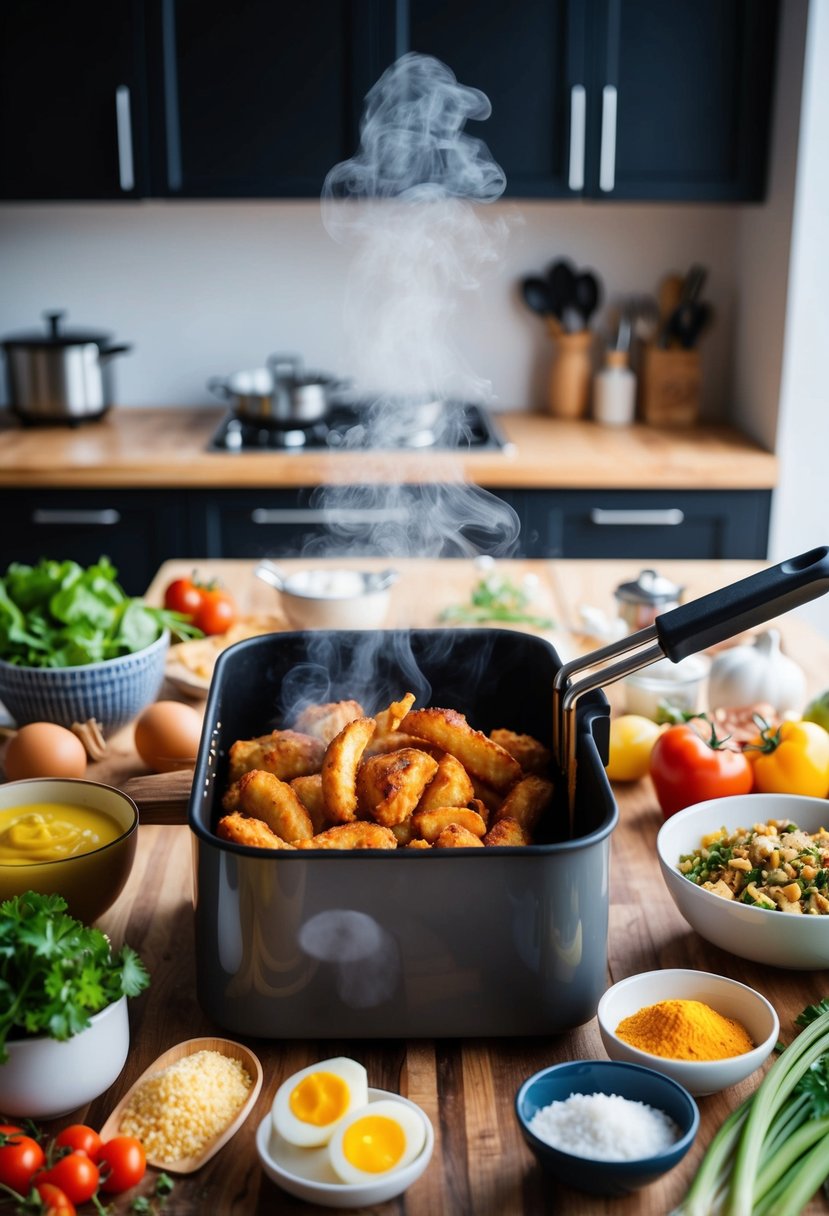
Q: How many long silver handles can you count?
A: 6